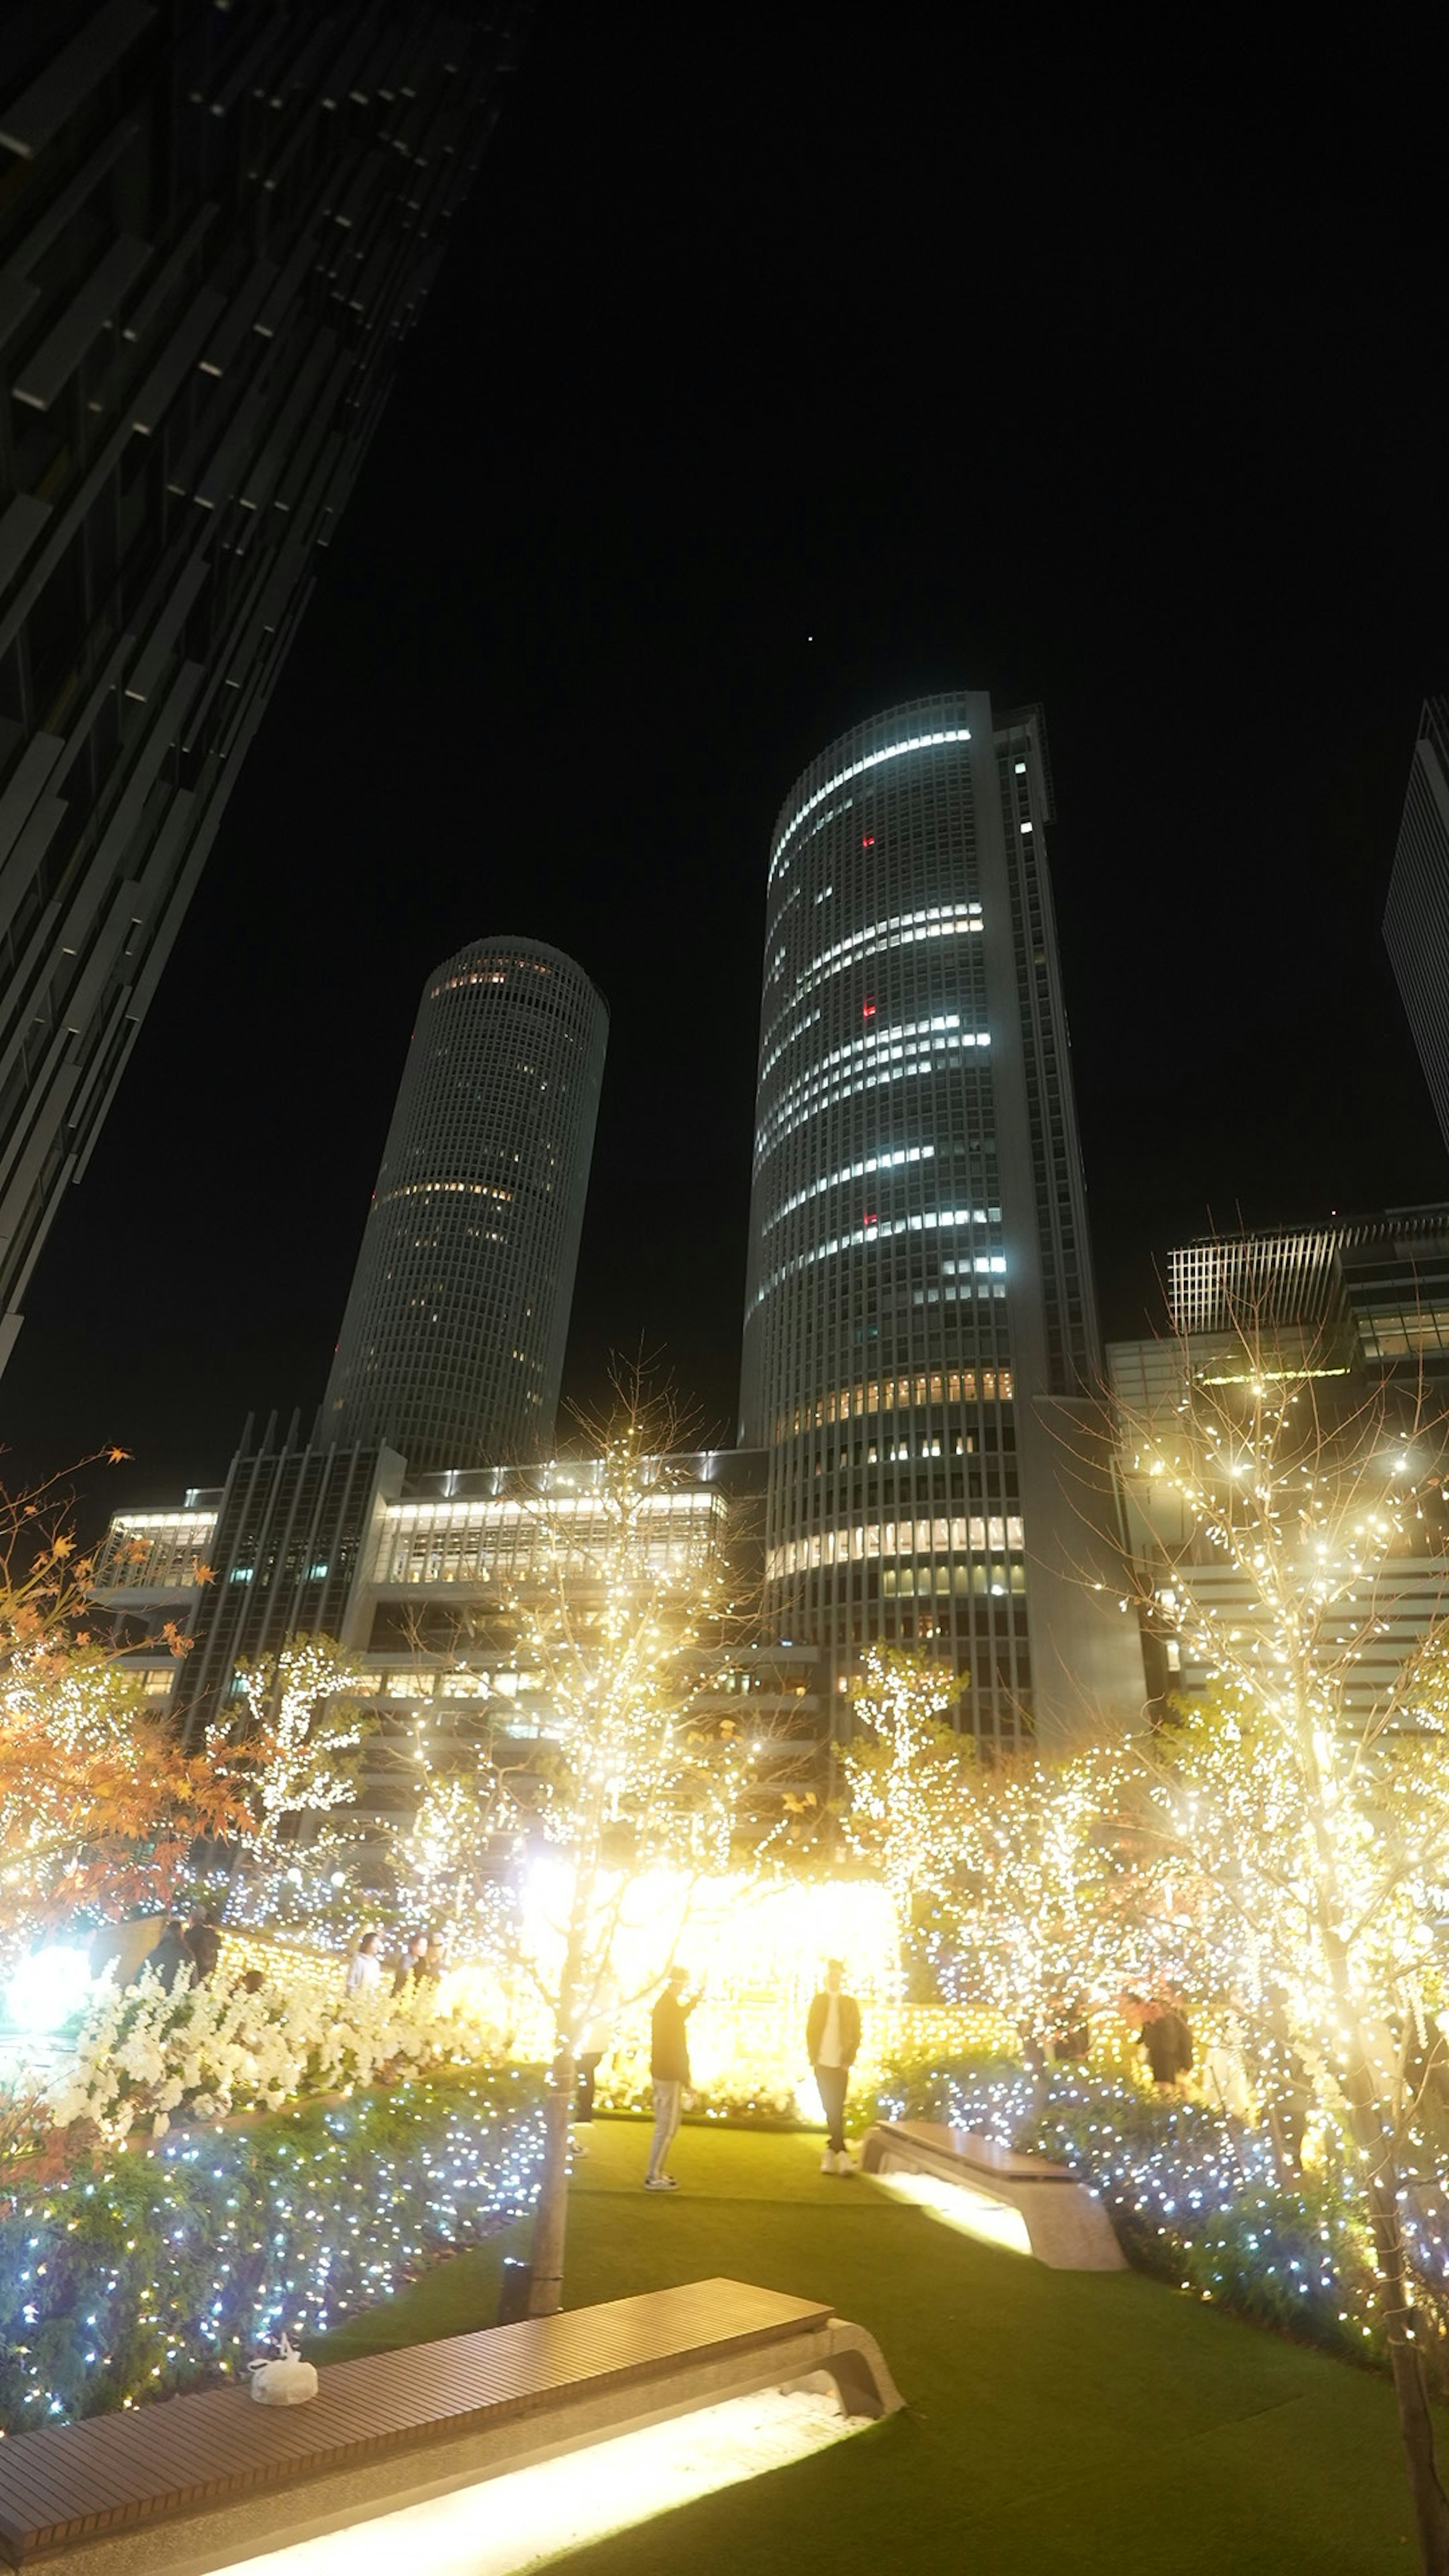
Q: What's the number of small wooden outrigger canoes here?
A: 0